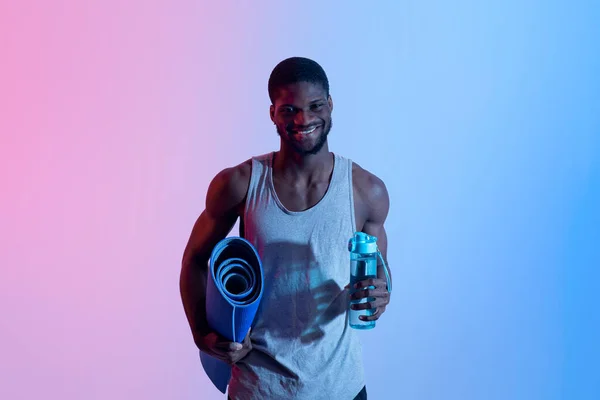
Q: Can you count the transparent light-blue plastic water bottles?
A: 1